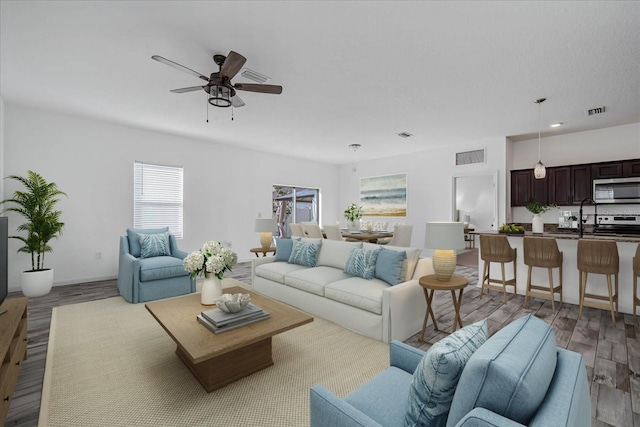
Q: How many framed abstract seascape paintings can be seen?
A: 1